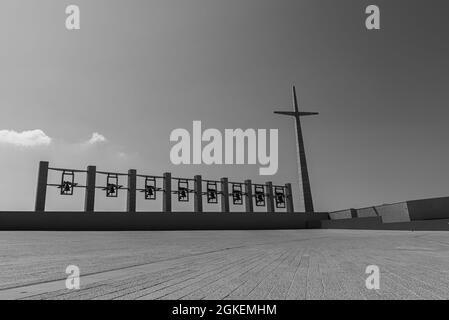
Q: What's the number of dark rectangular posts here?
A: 9